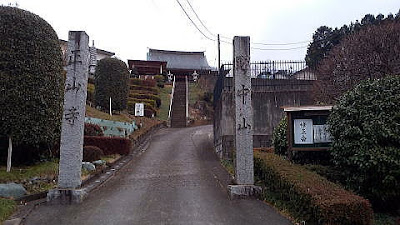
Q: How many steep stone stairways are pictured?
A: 1